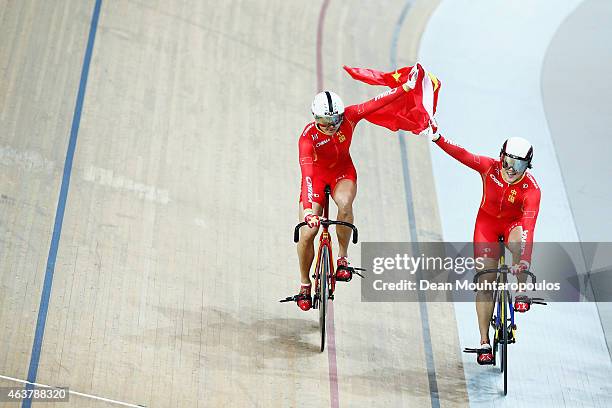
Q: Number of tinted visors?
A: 2